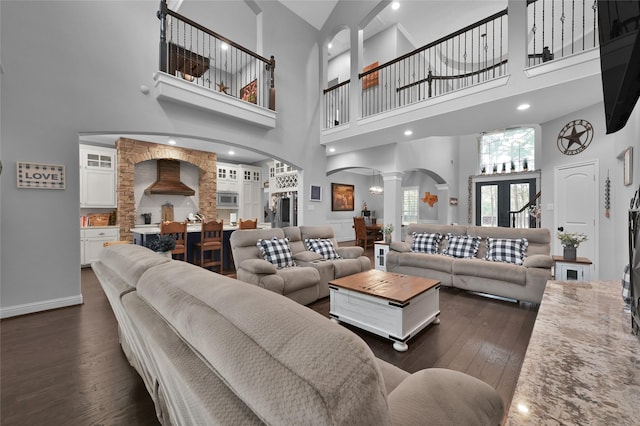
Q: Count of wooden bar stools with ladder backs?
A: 3